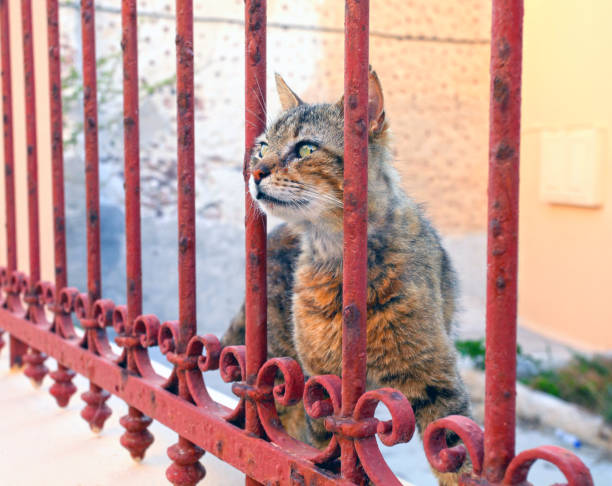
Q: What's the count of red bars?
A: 9